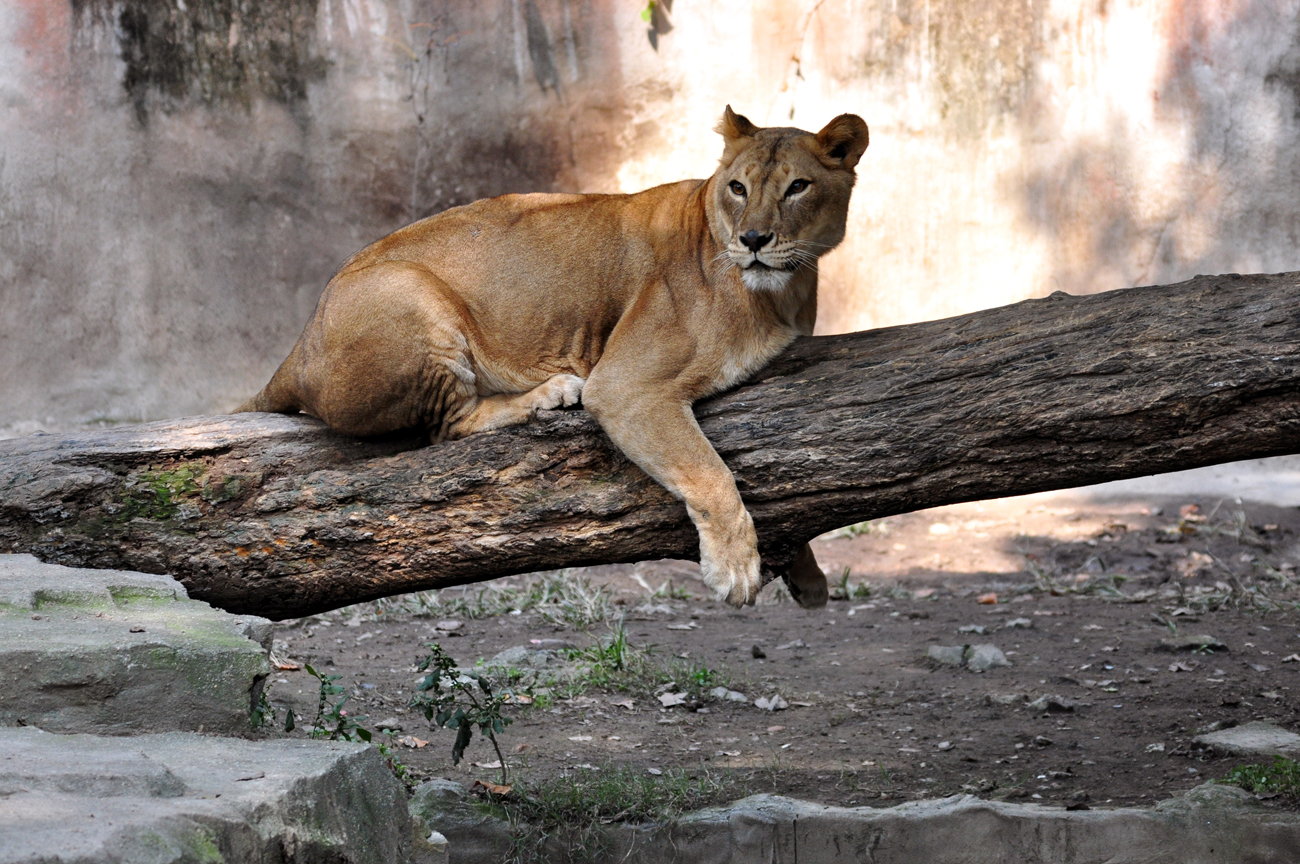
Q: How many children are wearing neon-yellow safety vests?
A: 0